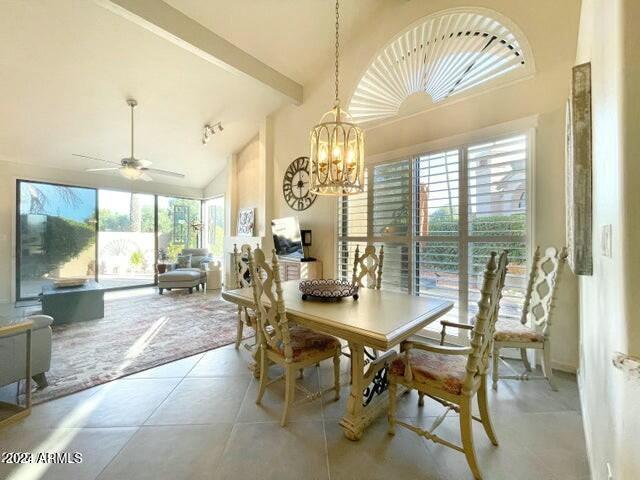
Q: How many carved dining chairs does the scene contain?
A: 5